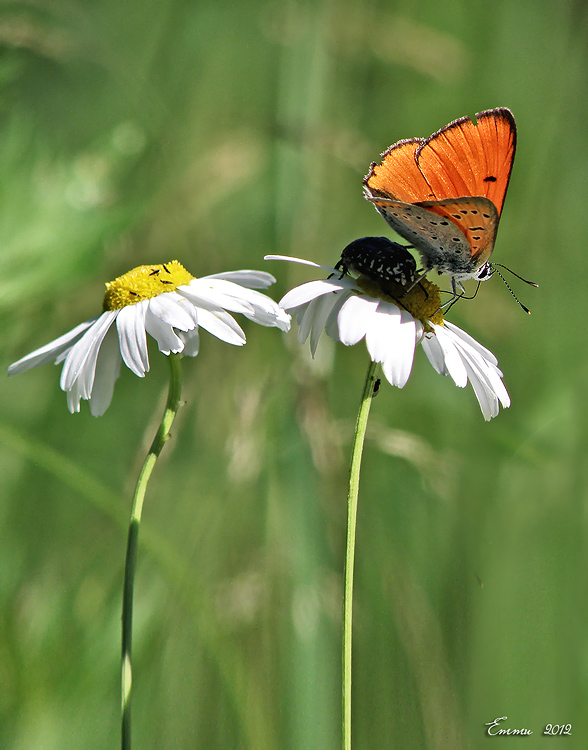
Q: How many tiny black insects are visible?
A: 5